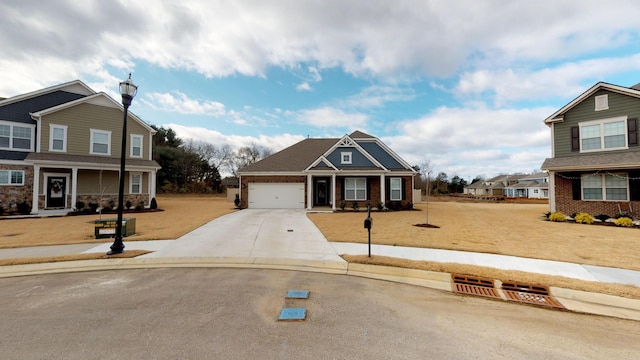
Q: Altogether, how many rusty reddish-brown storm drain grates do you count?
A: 2